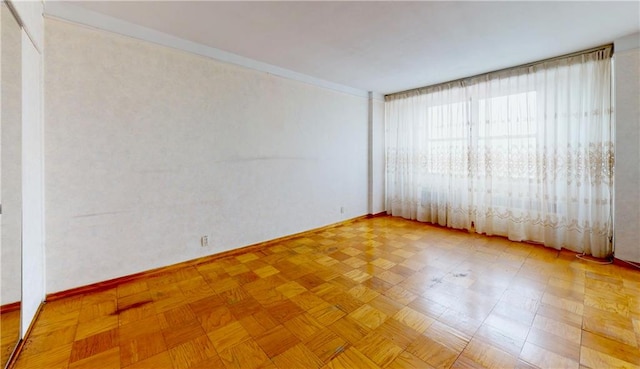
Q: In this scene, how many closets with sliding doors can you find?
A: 1